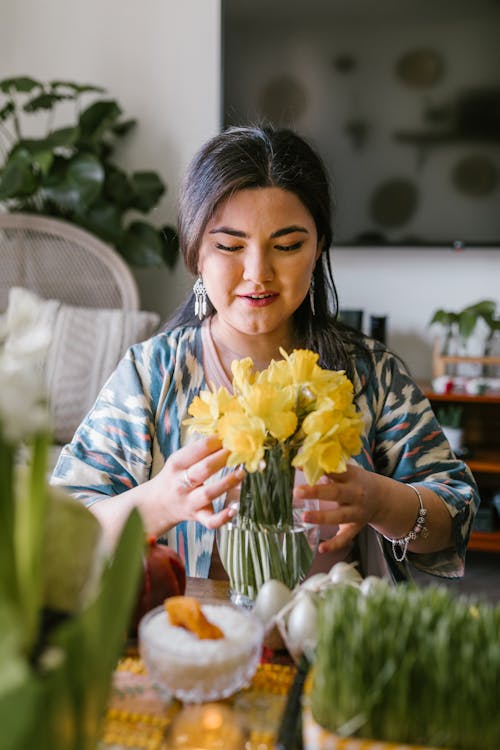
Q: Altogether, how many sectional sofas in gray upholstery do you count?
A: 0